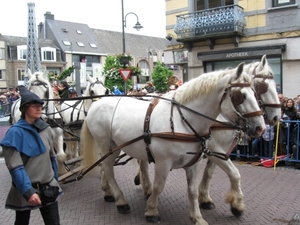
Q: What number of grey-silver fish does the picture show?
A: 0